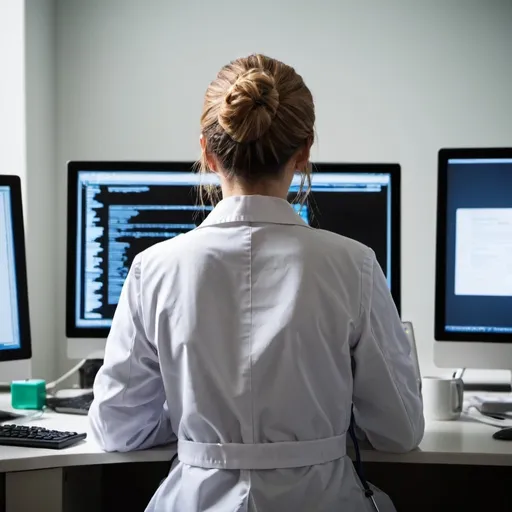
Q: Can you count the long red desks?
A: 0